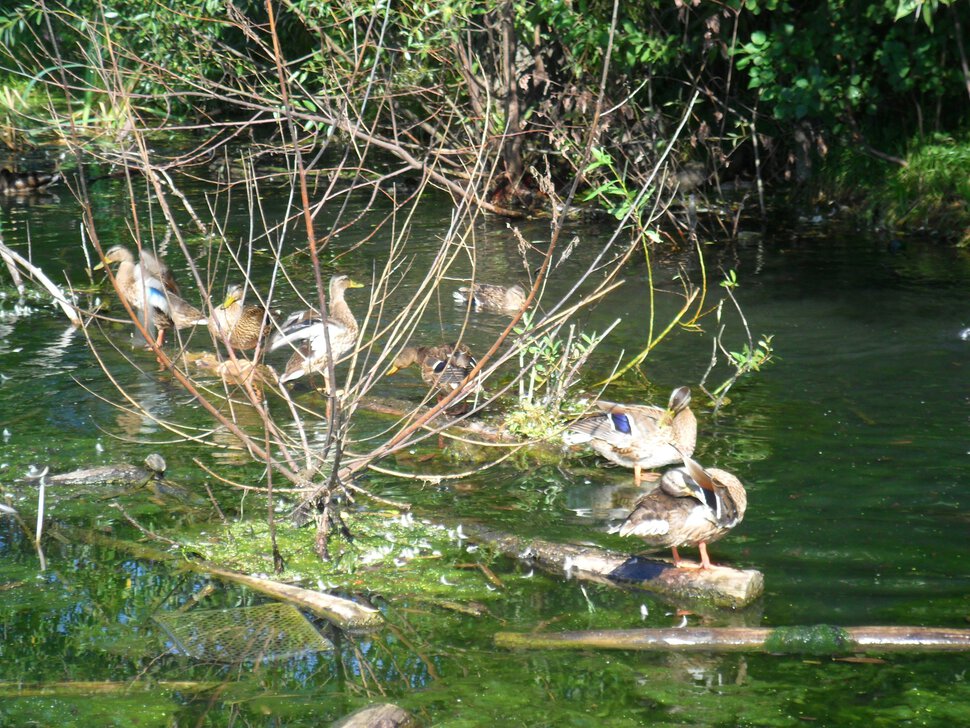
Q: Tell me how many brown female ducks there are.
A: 7